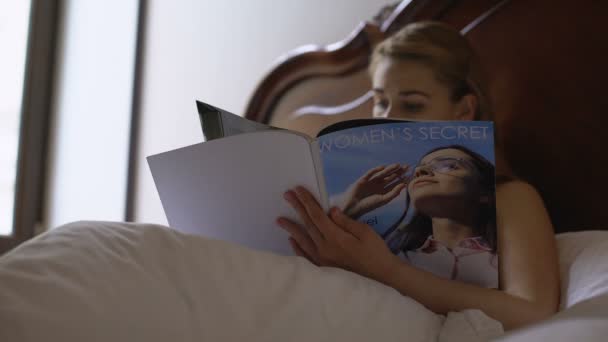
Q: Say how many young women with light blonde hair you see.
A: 1